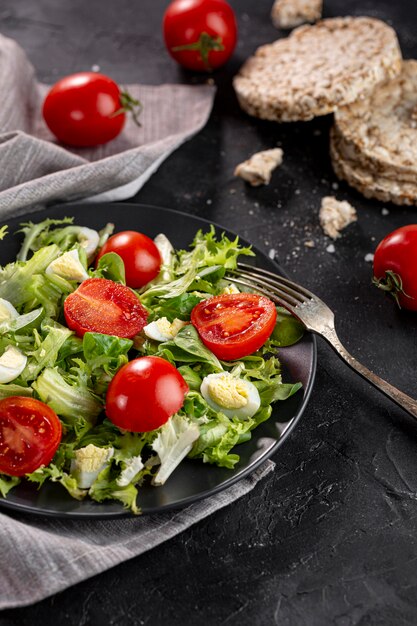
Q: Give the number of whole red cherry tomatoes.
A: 5